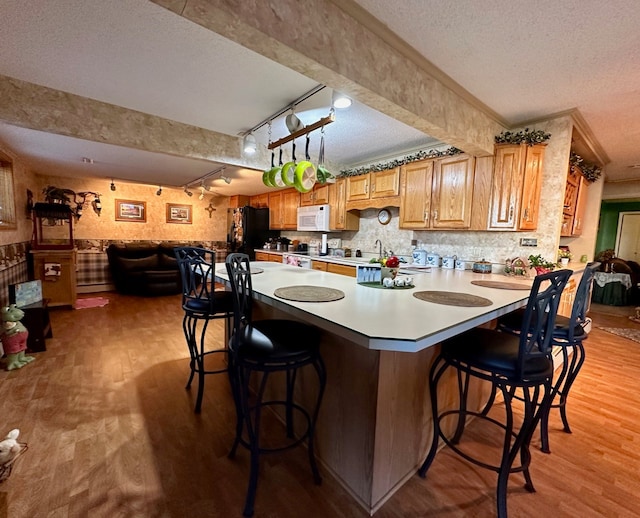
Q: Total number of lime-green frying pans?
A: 4